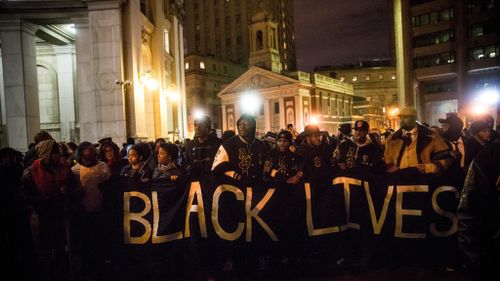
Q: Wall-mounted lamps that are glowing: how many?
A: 2